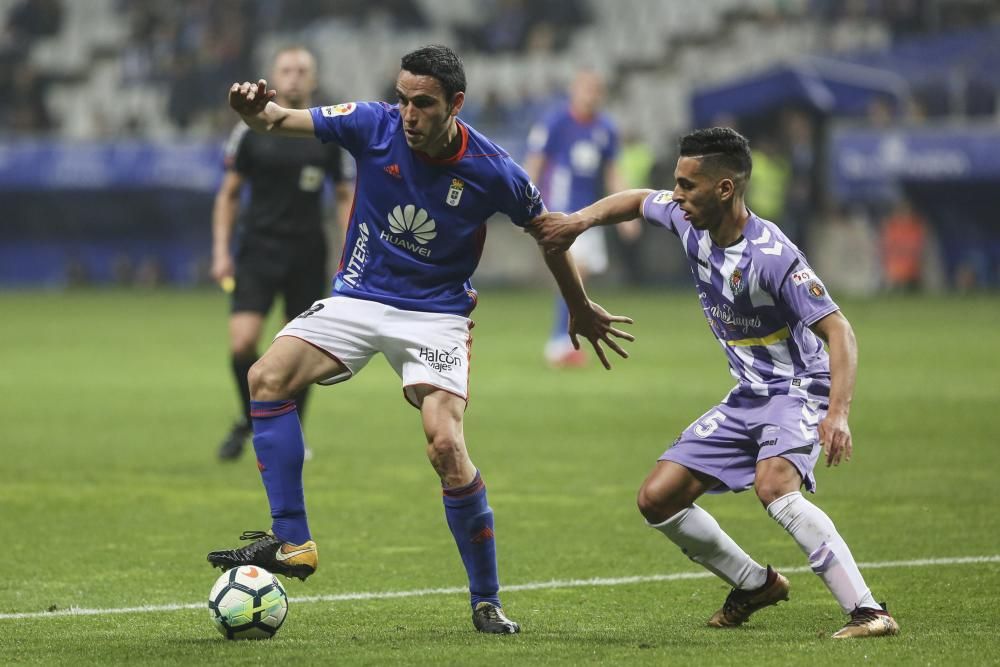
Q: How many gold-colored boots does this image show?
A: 2